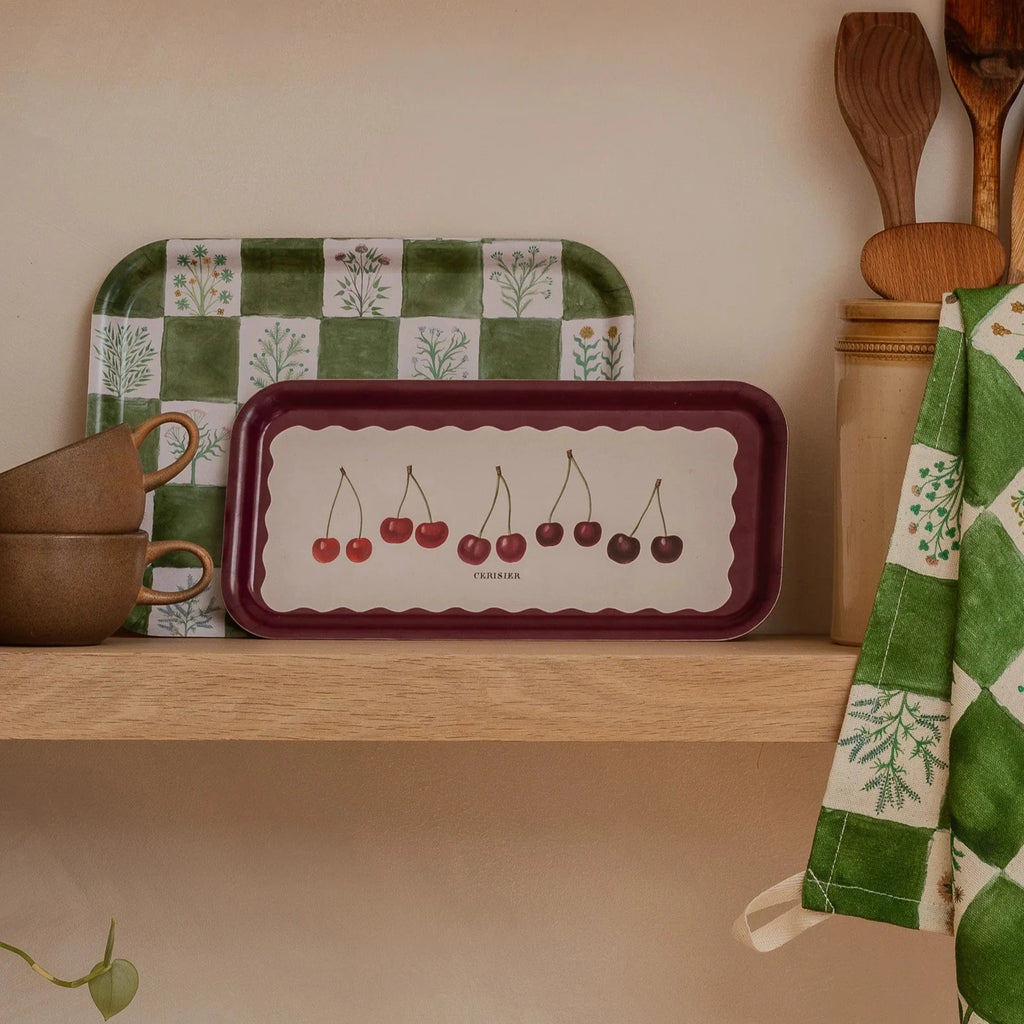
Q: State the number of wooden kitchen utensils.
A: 4